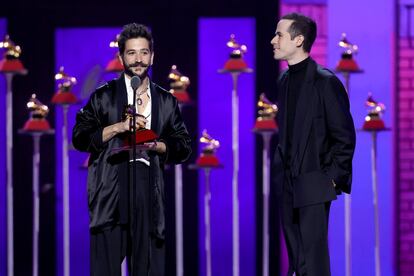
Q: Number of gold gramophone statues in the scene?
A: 11